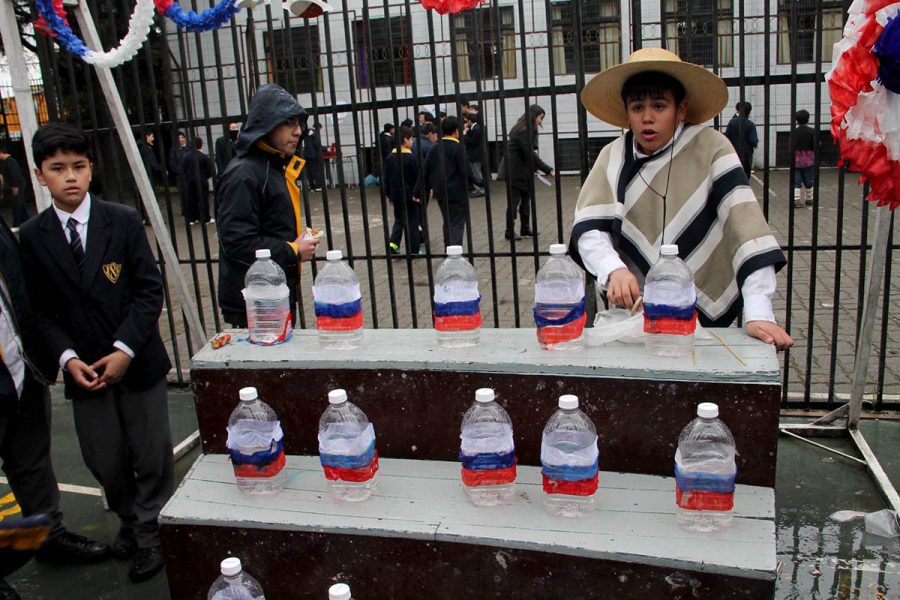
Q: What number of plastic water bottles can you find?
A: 12